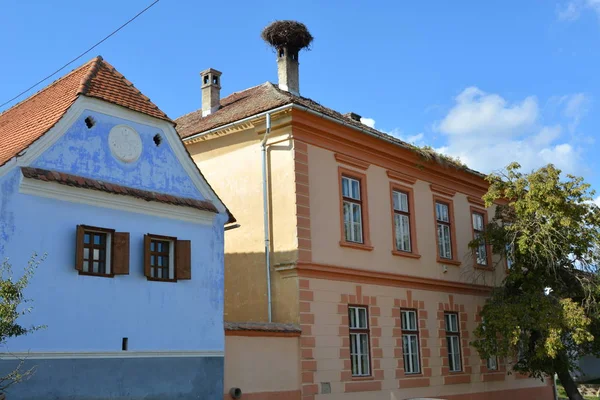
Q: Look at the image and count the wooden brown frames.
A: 2